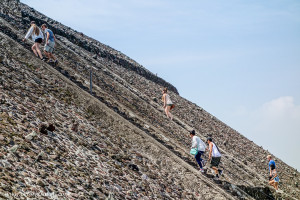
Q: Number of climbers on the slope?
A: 6